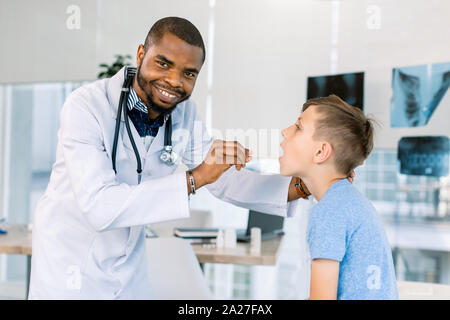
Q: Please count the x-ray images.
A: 3